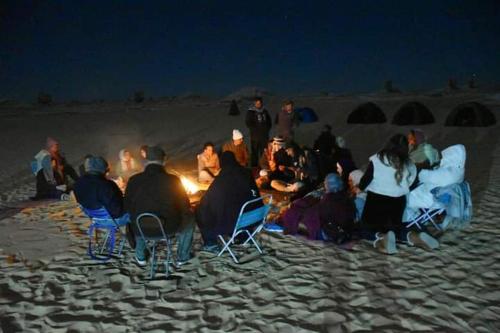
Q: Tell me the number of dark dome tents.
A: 3